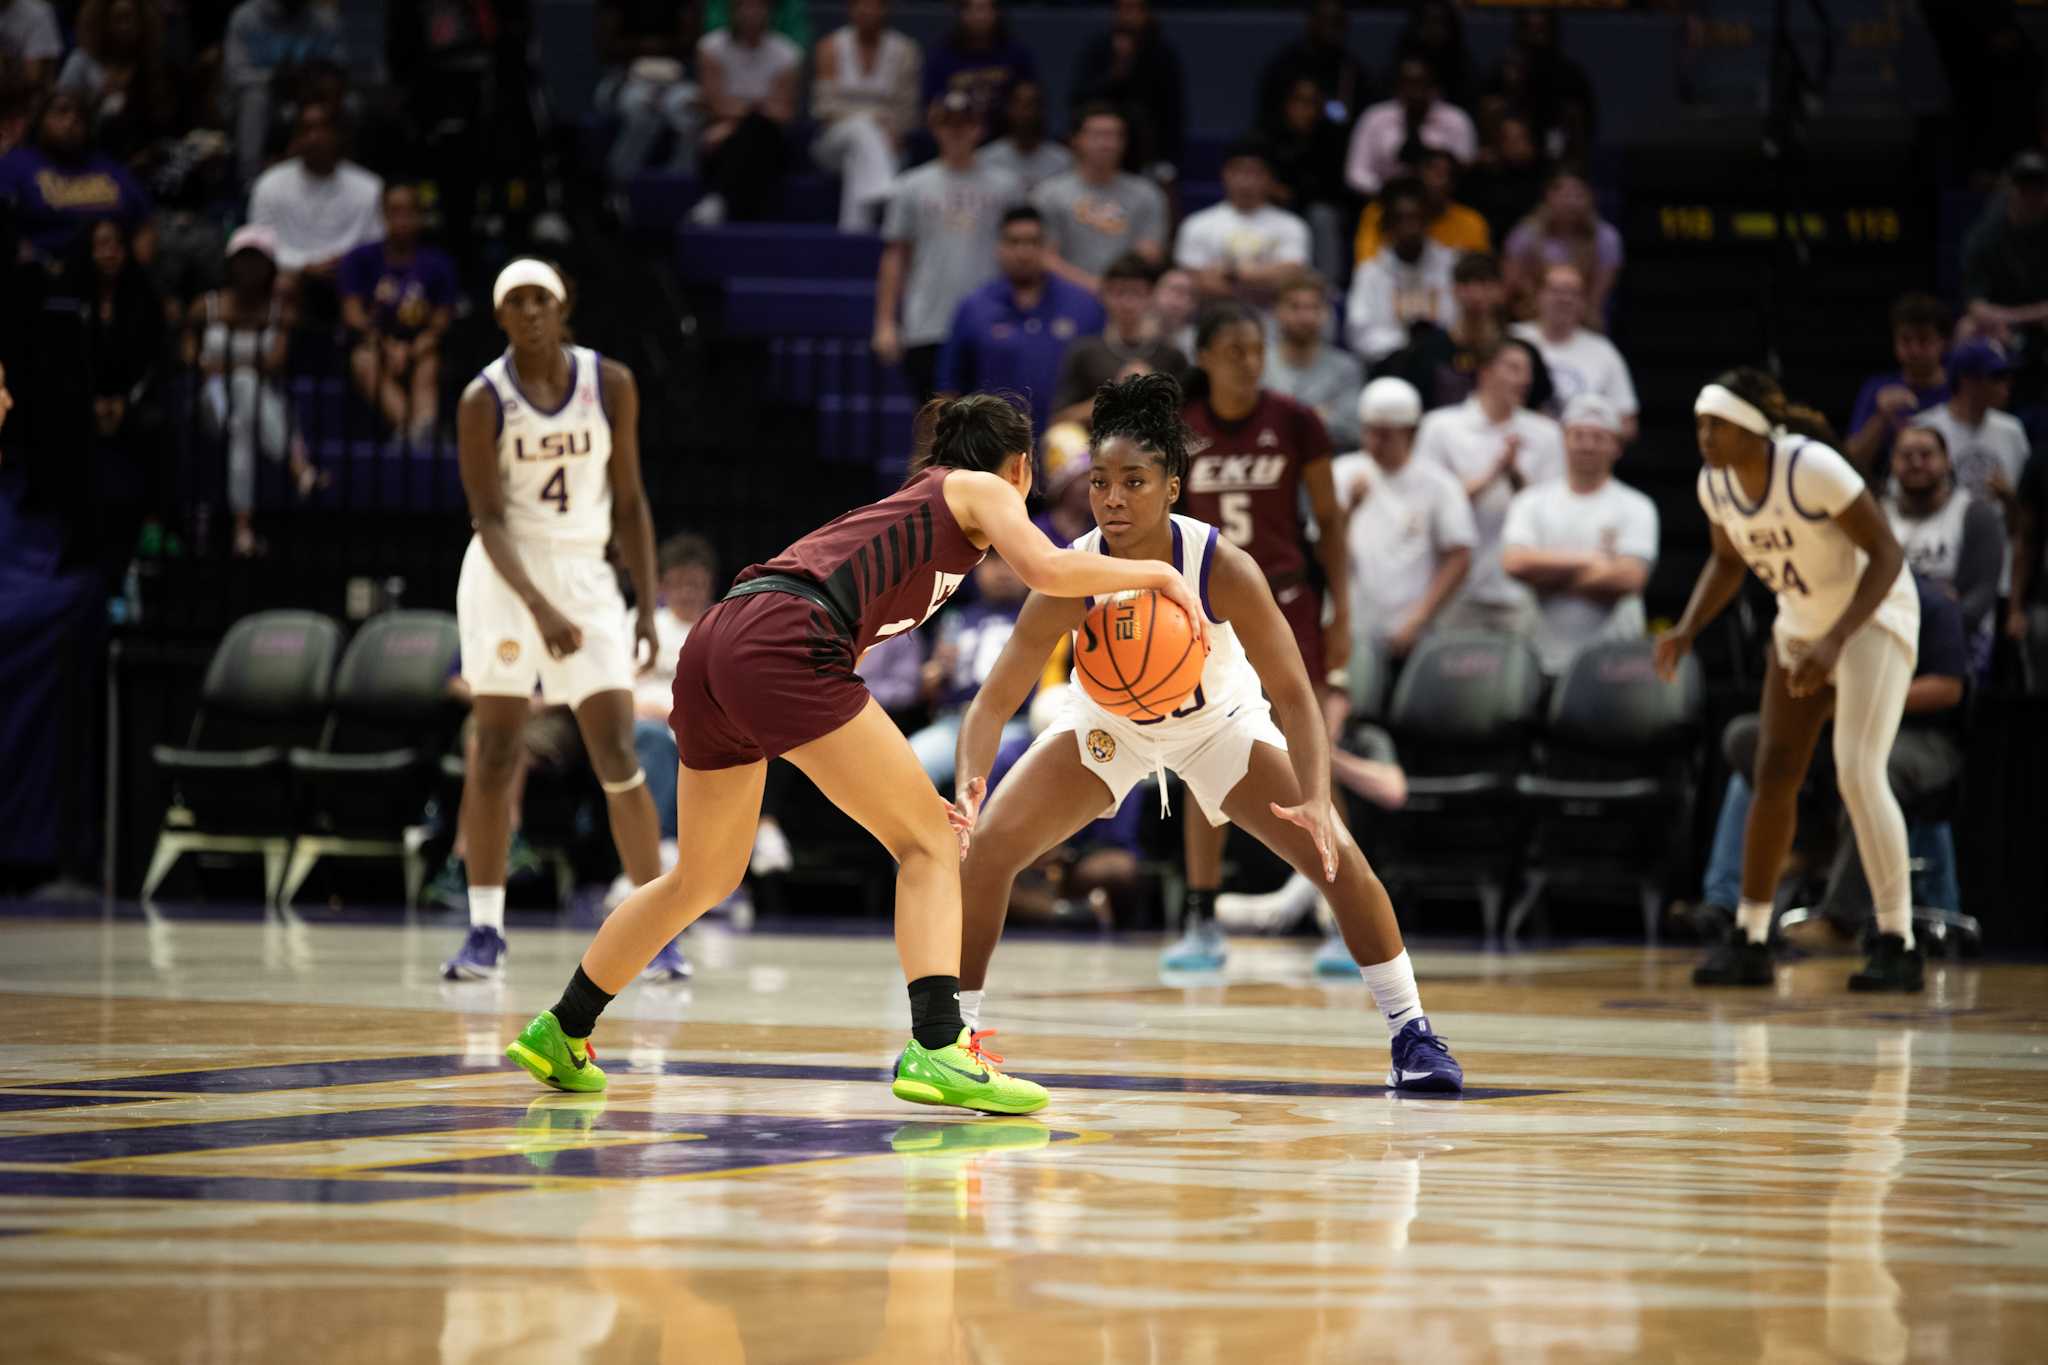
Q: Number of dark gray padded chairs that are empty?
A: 4